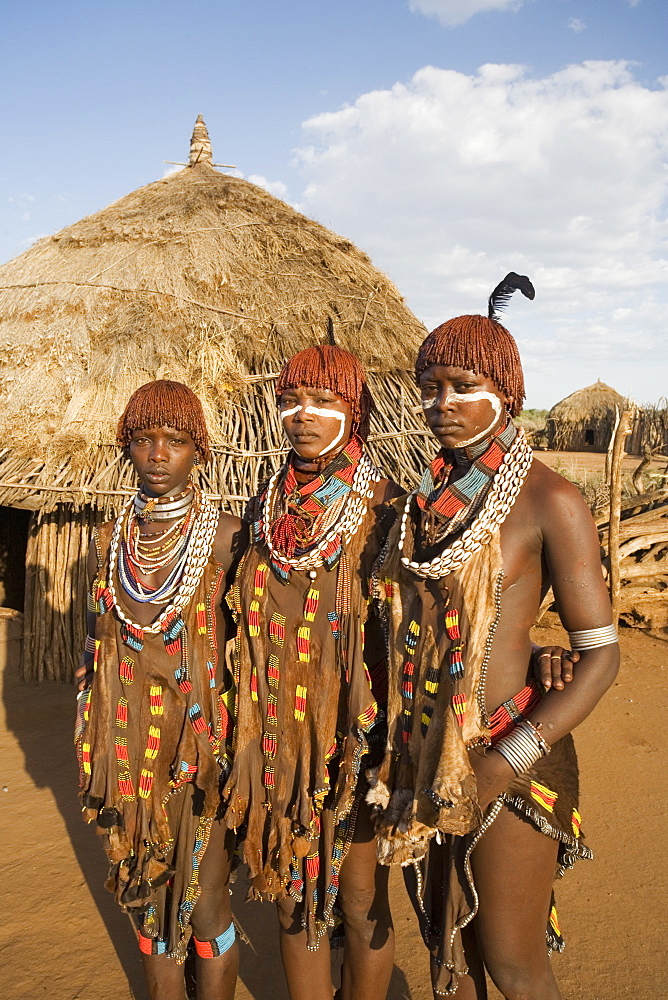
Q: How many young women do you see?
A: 3